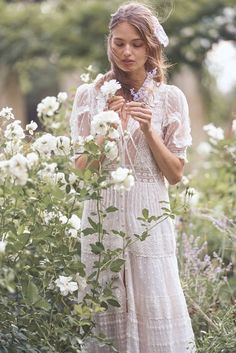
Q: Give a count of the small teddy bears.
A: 0